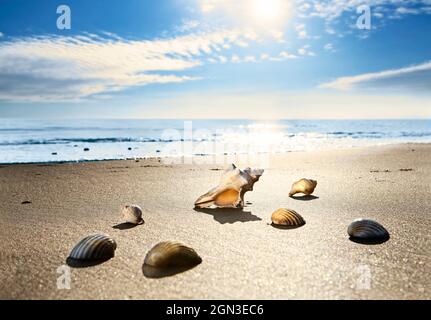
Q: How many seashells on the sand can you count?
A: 7